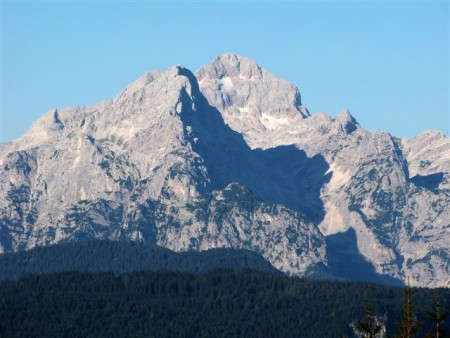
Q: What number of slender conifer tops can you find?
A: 3